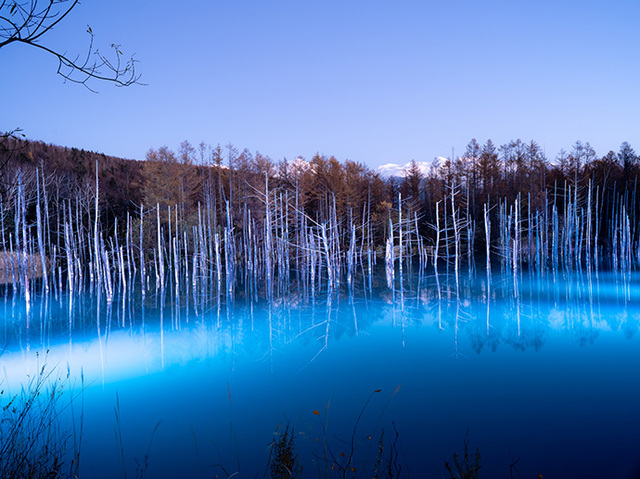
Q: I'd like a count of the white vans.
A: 0